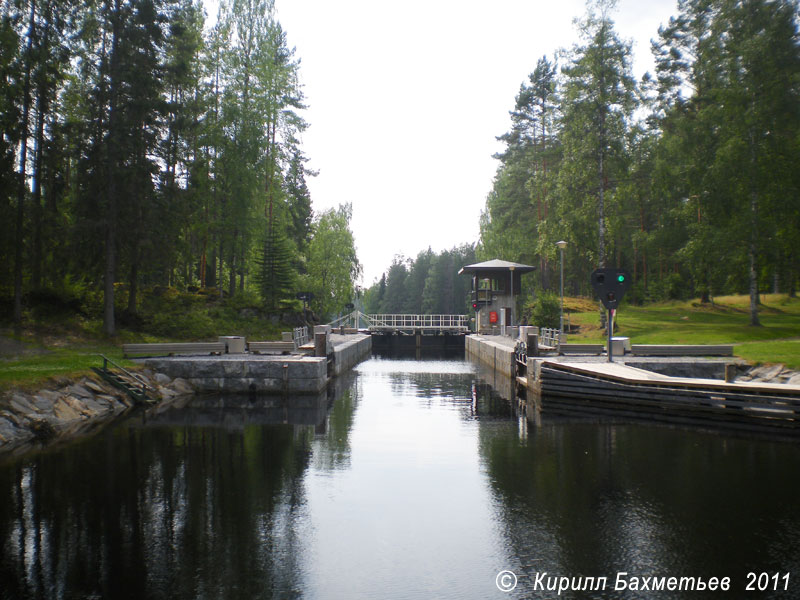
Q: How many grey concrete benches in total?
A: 4